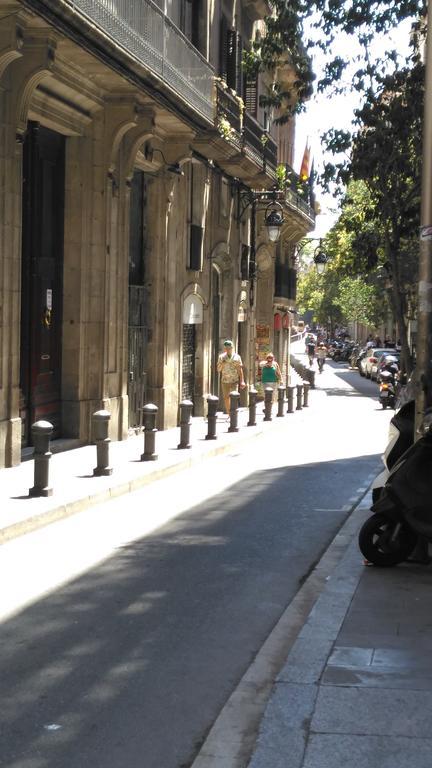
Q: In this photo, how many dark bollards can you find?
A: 12